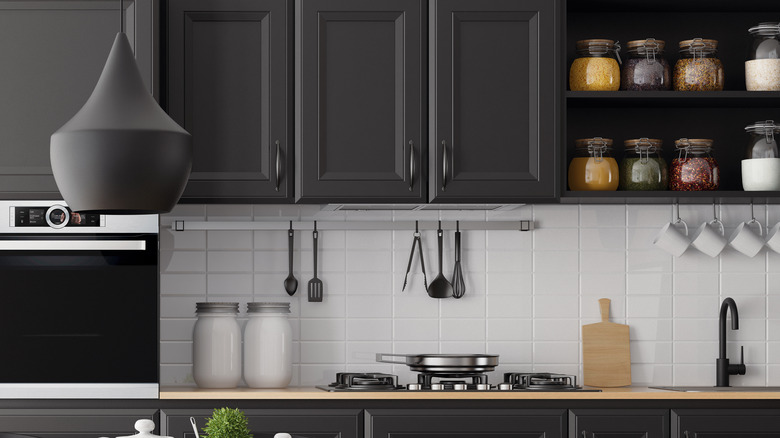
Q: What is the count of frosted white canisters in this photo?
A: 2